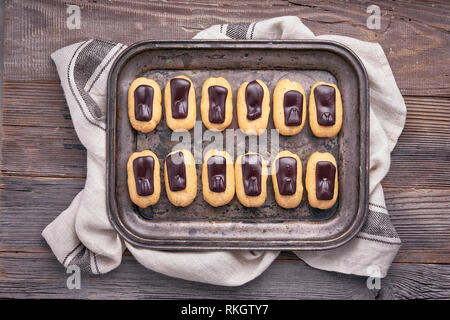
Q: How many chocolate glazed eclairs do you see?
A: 12